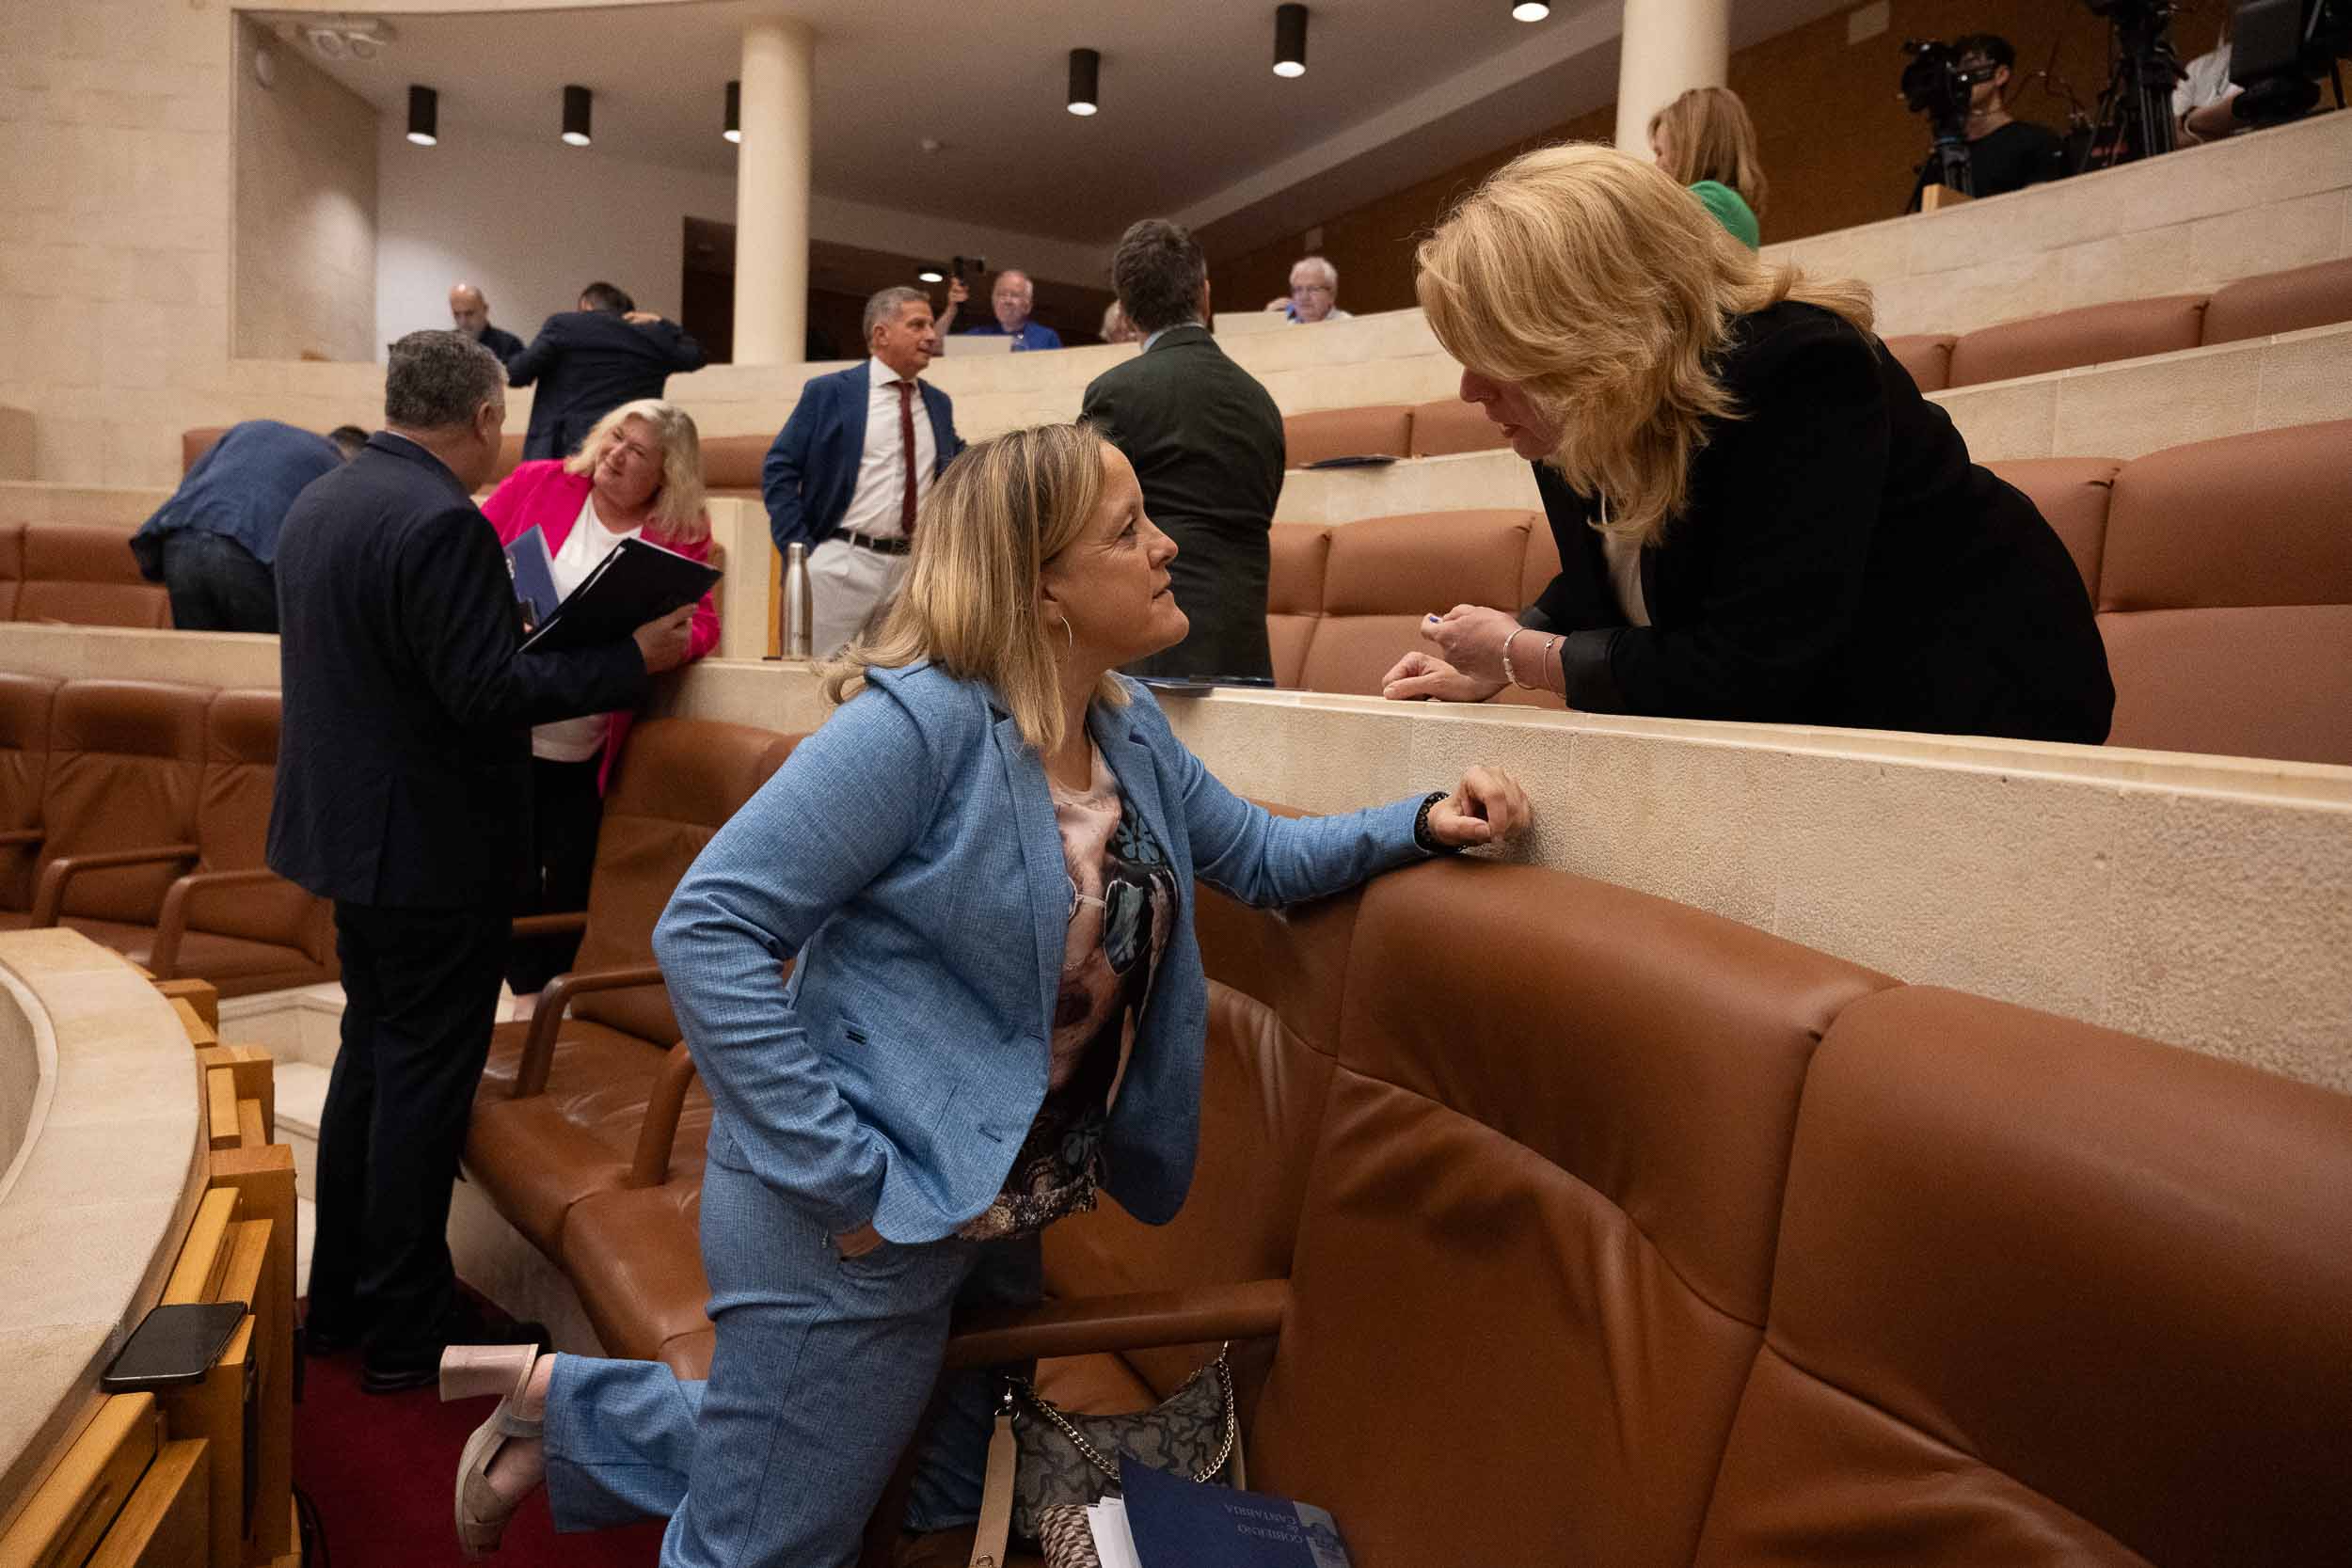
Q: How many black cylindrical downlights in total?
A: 6